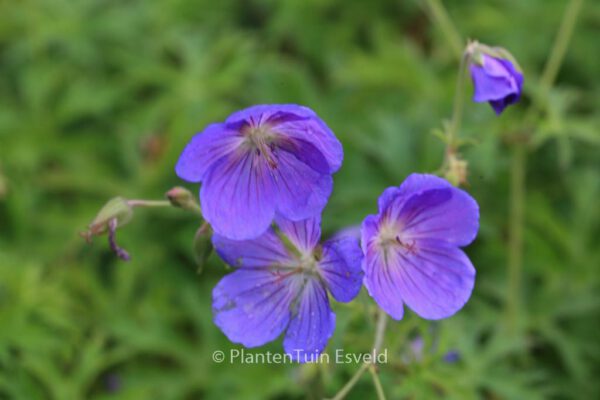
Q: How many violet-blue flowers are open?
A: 3